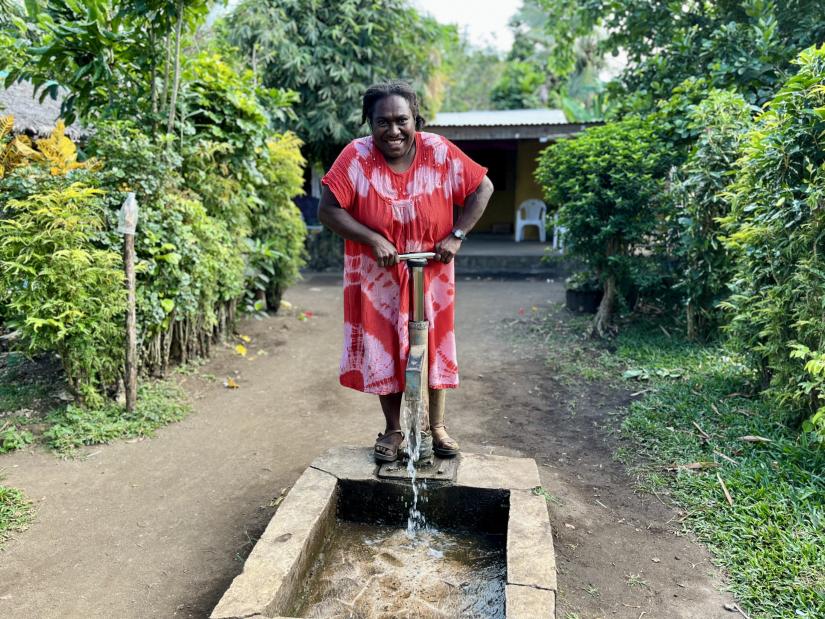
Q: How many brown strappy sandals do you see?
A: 2